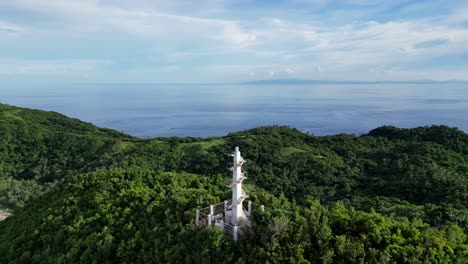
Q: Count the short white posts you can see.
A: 7